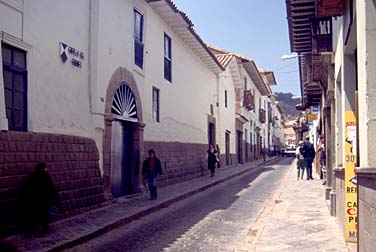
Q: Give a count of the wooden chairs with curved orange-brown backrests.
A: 0